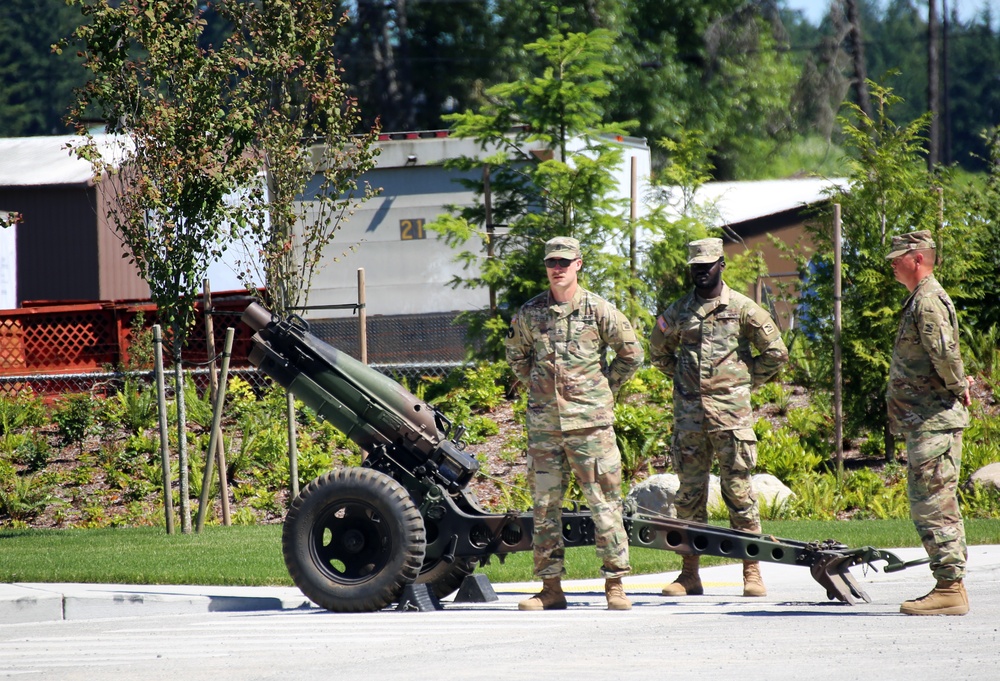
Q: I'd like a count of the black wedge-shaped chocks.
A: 2